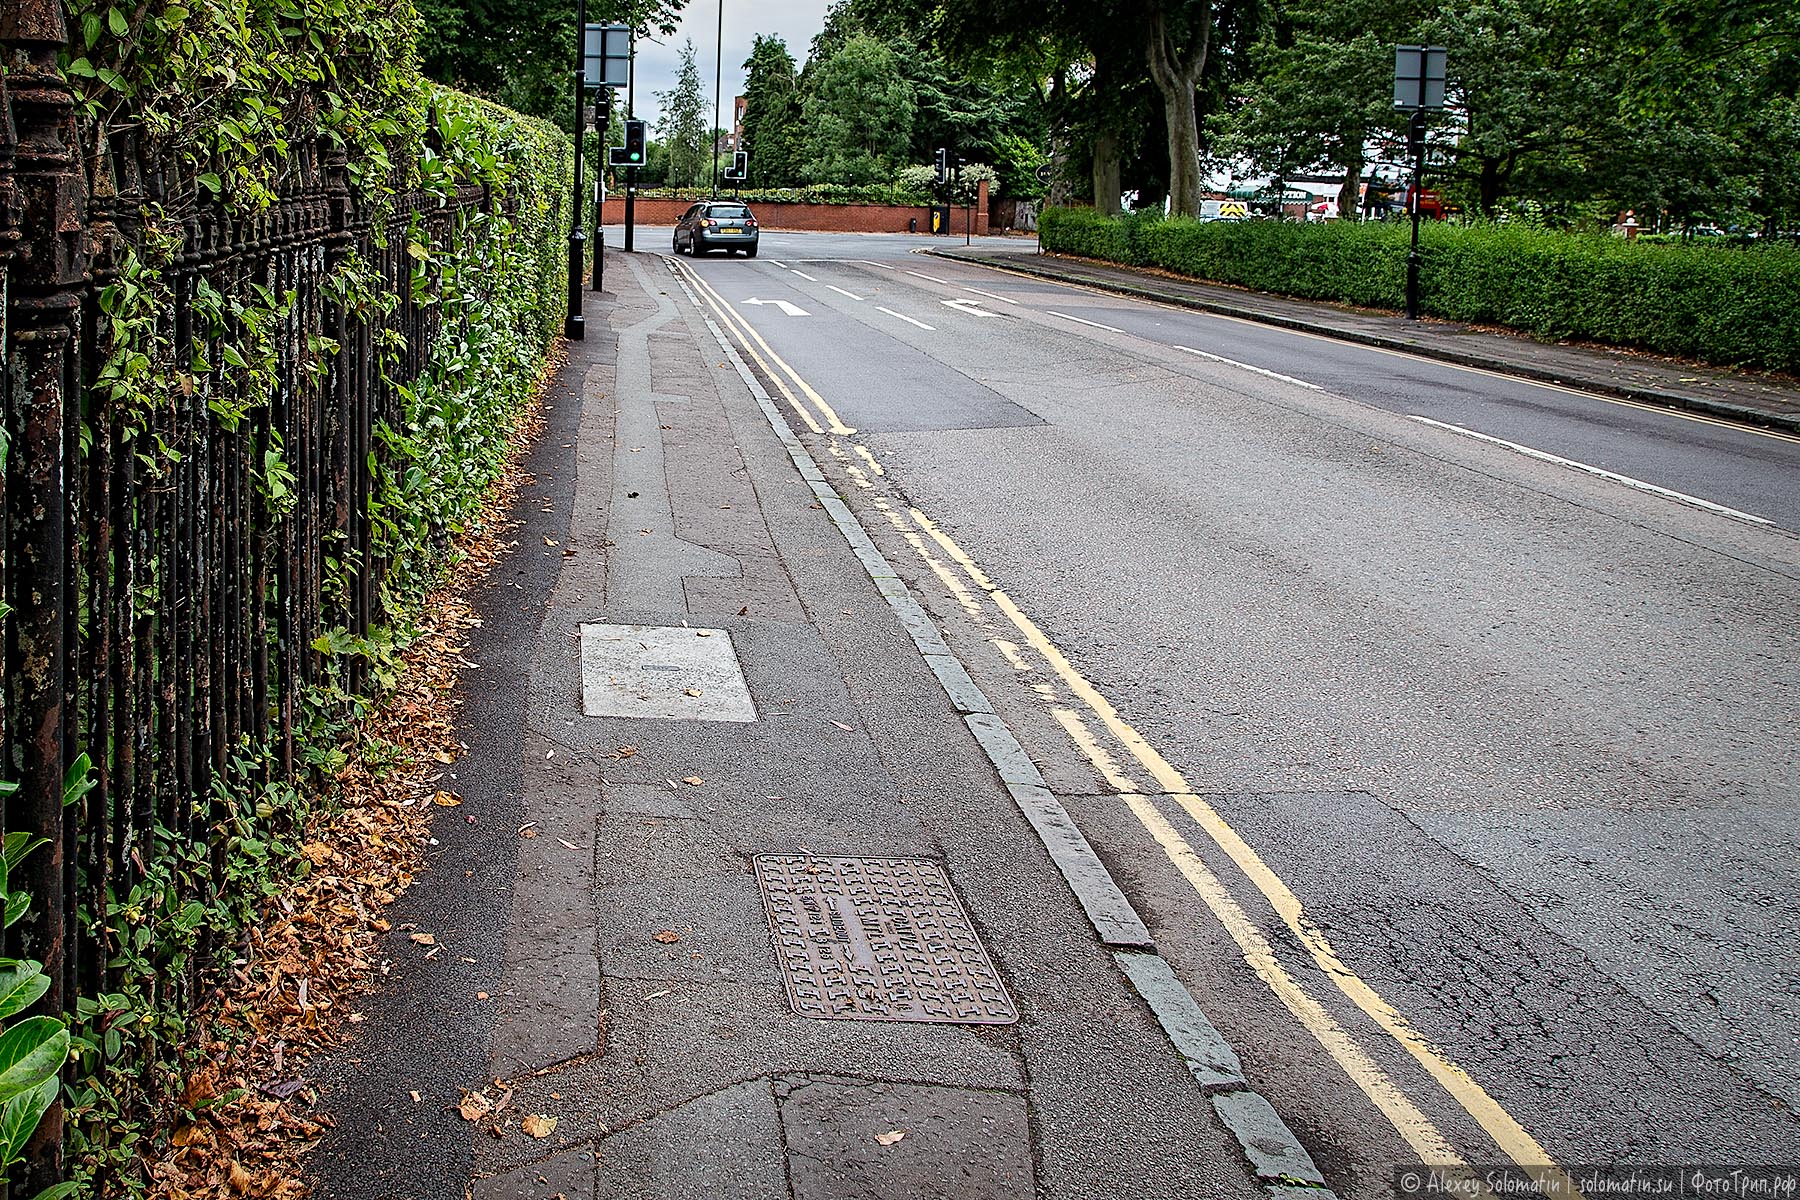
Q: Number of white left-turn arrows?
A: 1